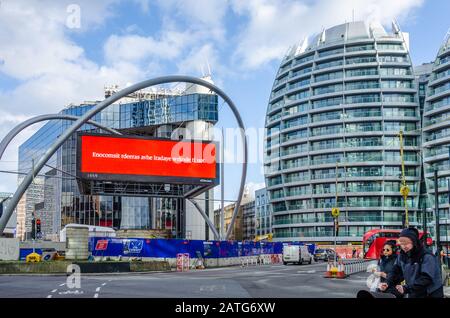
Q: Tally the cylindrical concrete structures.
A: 1